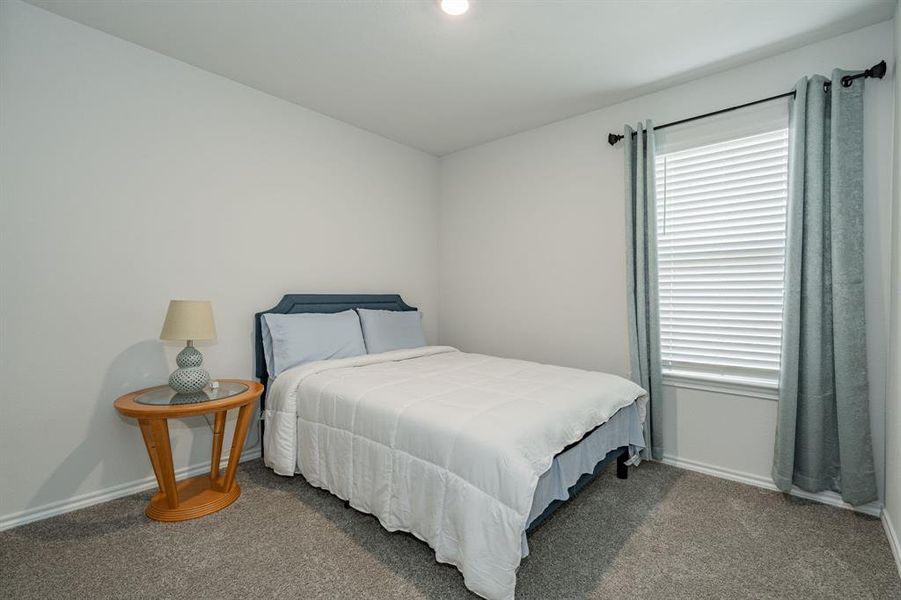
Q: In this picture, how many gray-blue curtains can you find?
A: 2